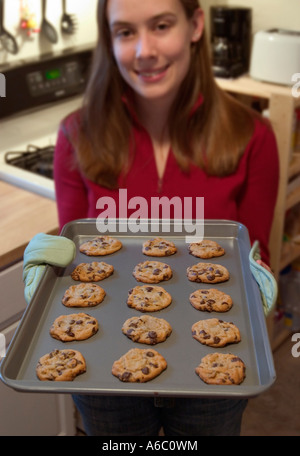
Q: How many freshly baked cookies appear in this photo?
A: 15